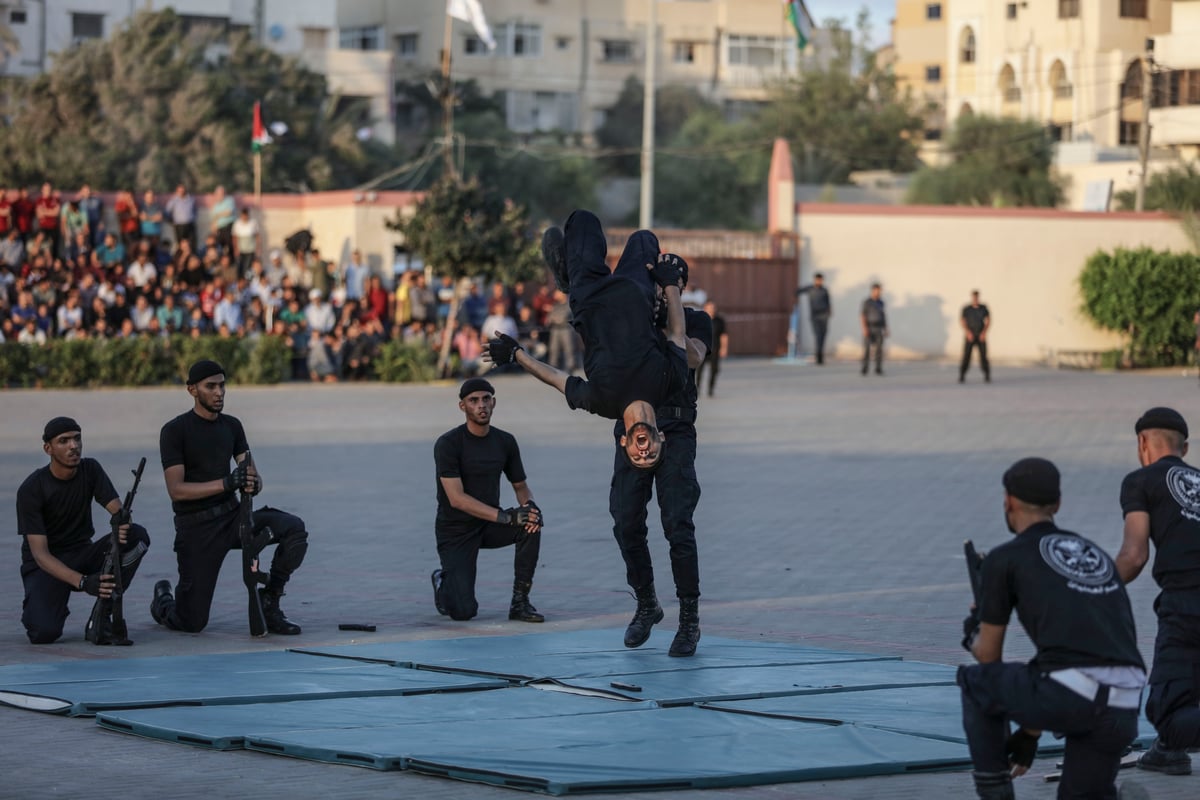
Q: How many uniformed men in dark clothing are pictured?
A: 11